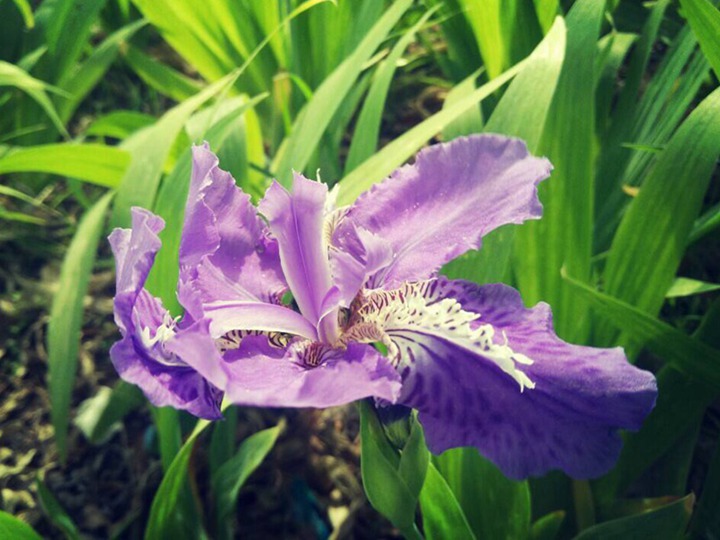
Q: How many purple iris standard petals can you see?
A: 3